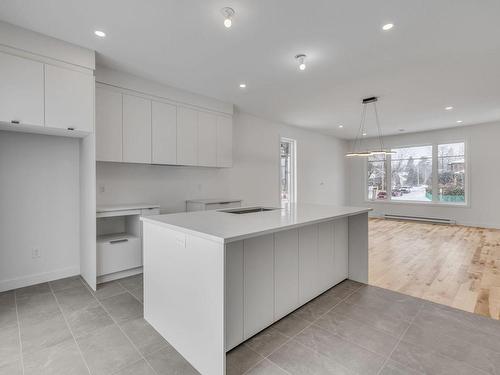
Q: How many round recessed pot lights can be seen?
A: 7